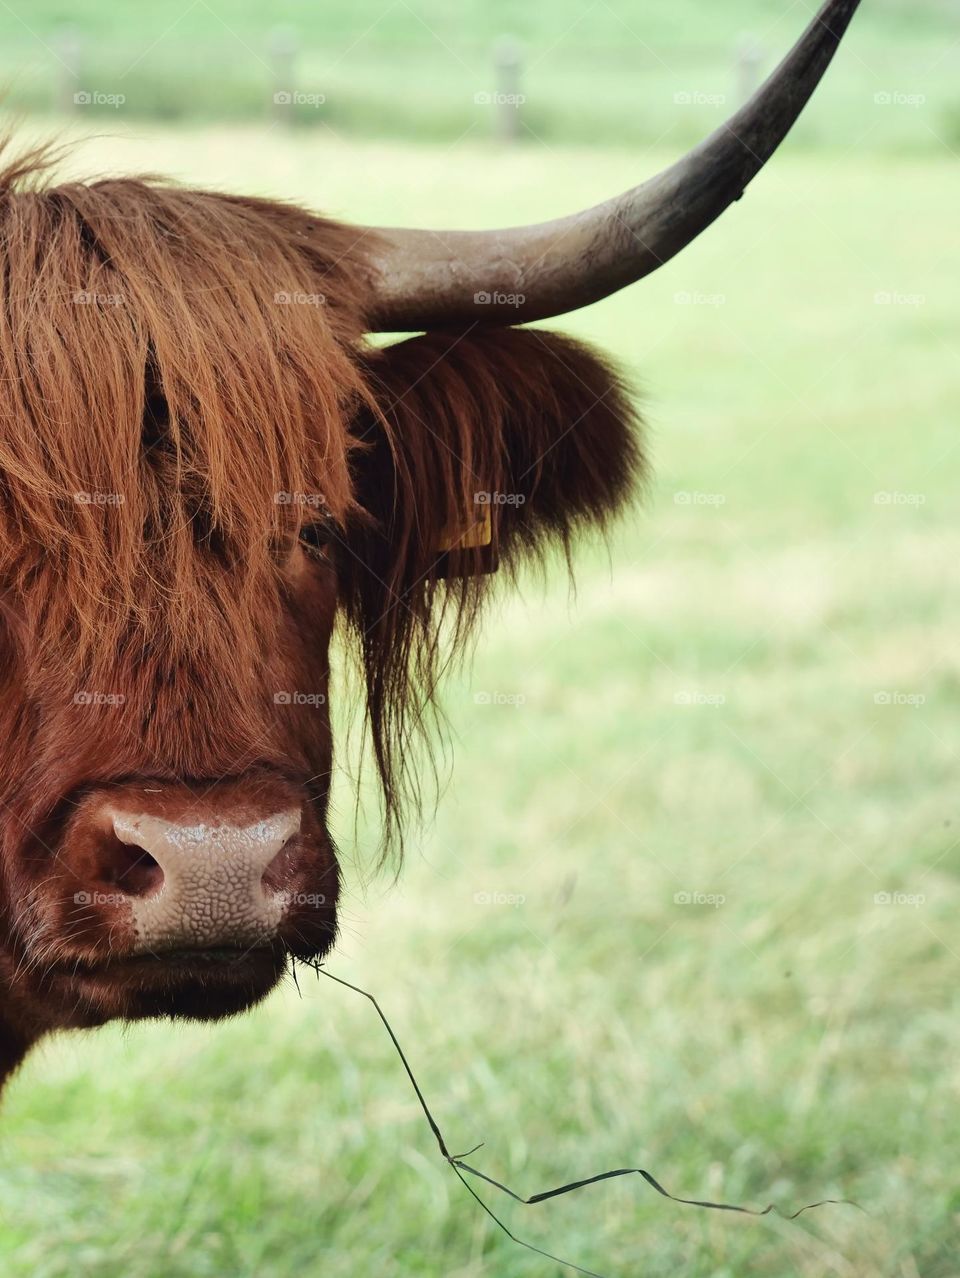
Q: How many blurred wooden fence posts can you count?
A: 4